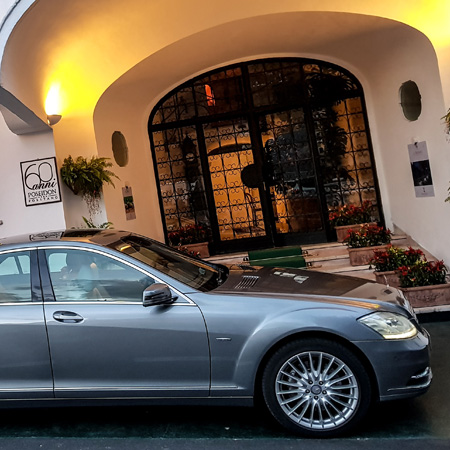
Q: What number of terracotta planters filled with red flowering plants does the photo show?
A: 5